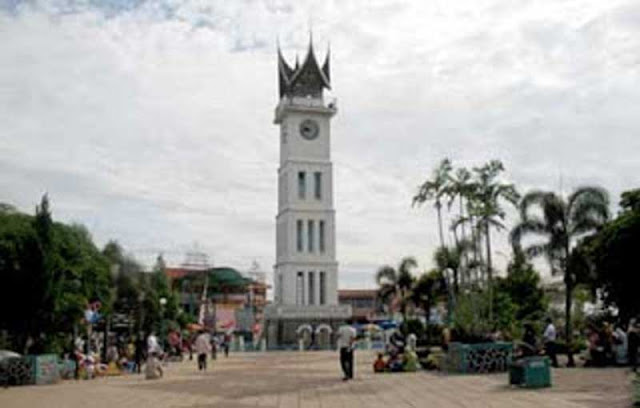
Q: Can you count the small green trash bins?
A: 1